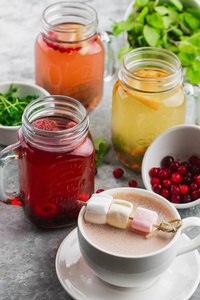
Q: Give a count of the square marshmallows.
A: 3